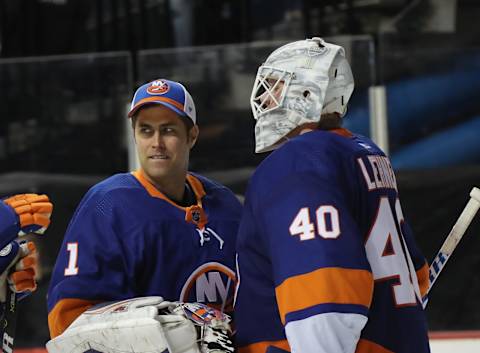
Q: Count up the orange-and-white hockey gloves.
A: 2